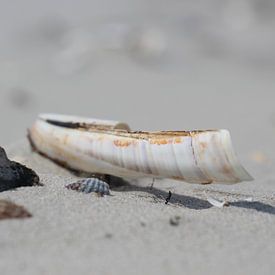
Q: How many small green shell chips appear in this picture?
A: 0